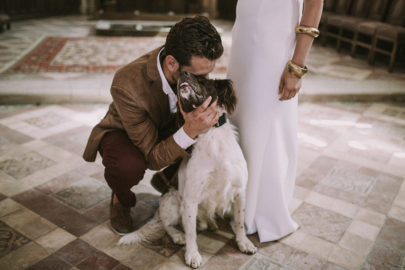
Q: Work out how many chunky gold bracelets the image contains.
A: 2